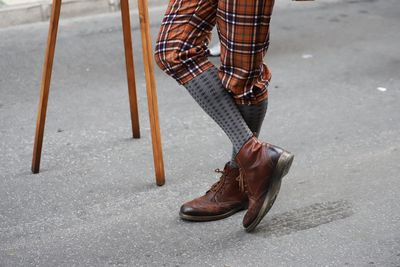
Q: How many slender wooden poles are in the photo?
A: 3